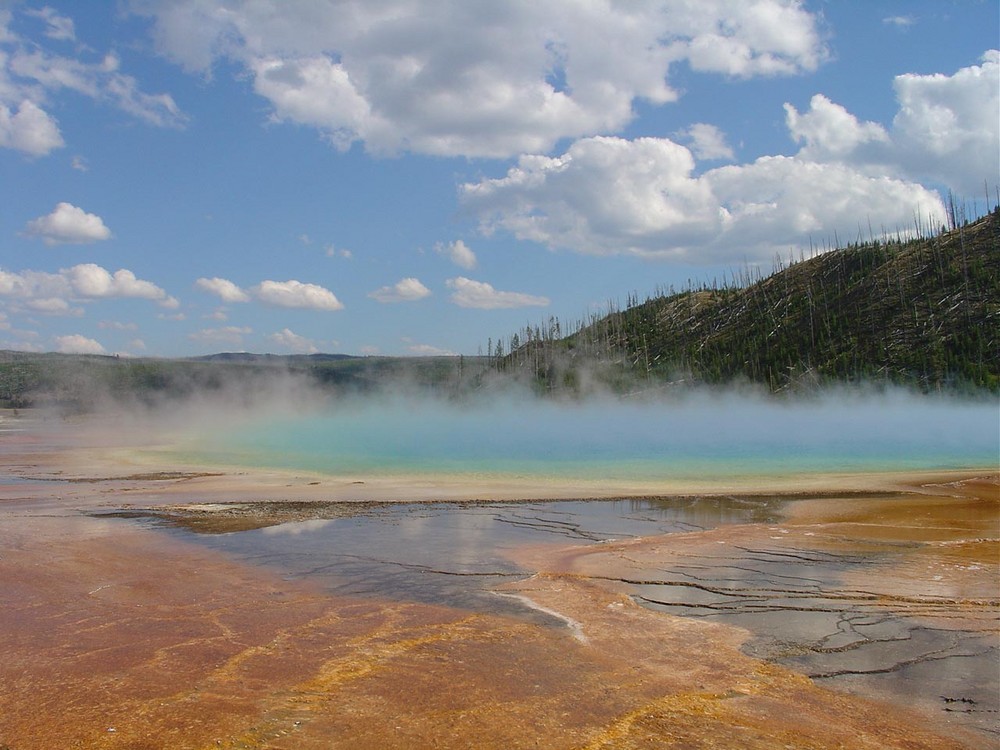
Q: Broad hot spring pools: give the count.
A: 1